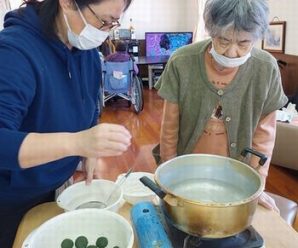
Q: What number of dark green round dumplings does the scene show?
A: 5